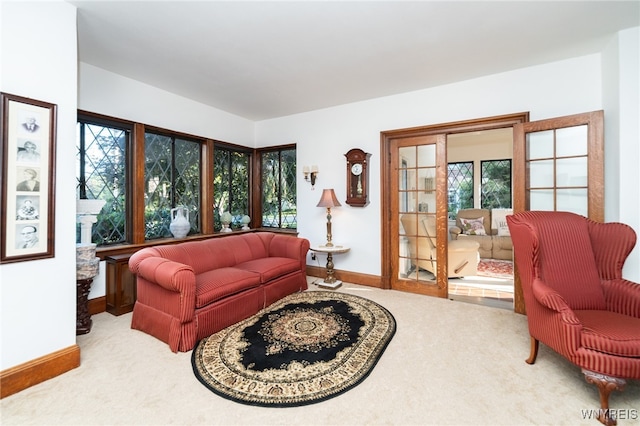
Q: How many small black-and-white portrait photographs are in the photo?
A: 5